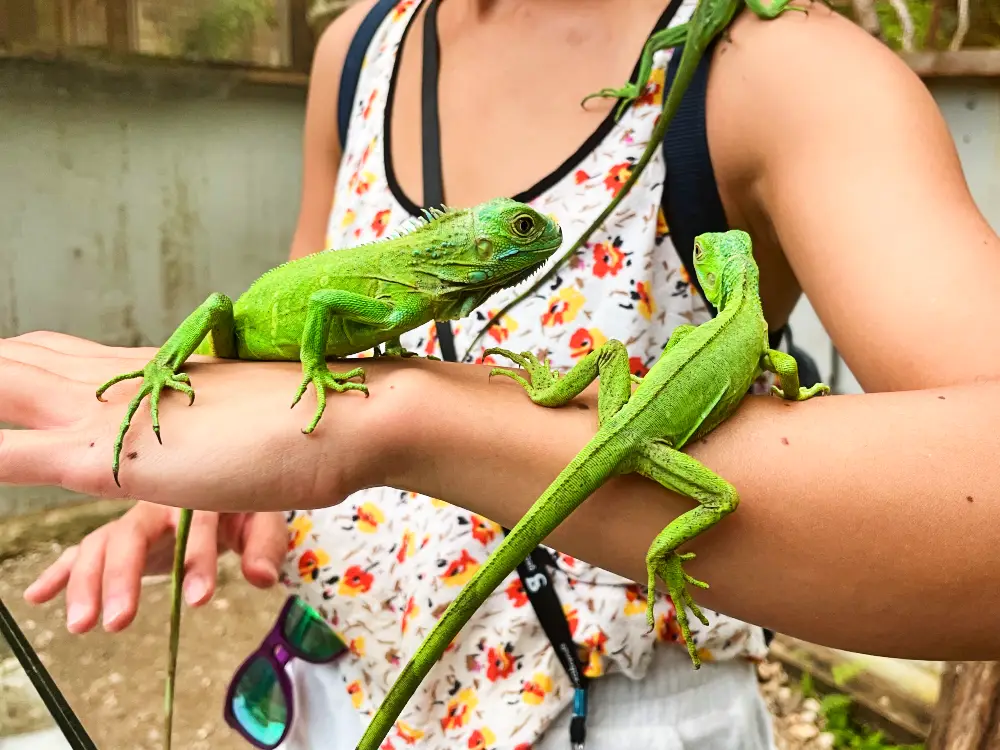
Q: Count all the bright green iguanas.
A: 3